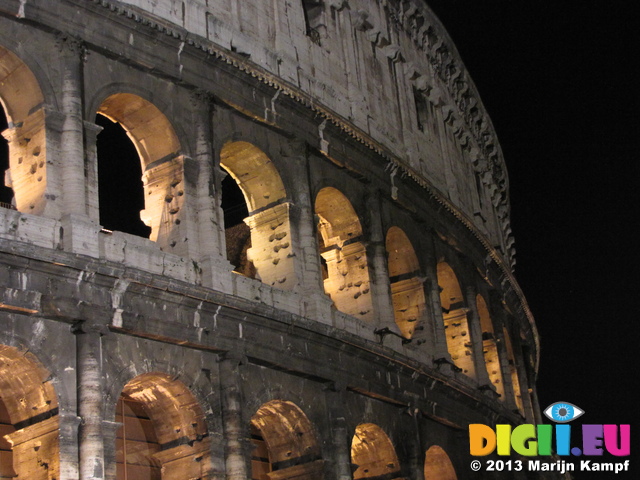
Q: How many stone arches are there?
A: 13